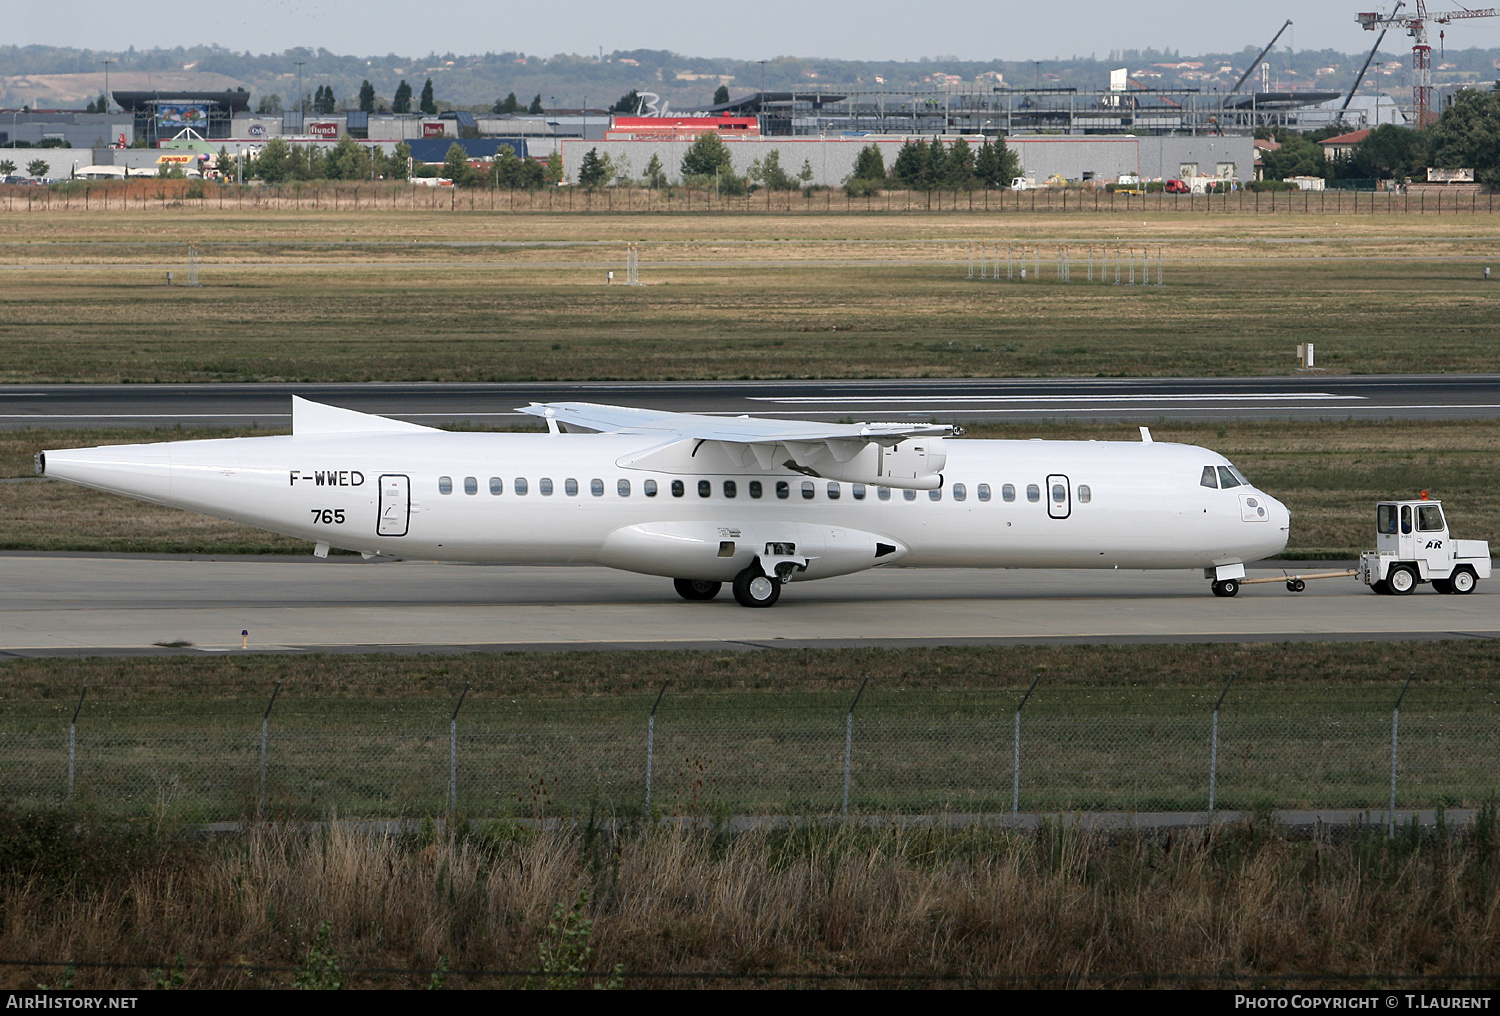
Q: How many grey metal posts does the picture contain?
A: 8